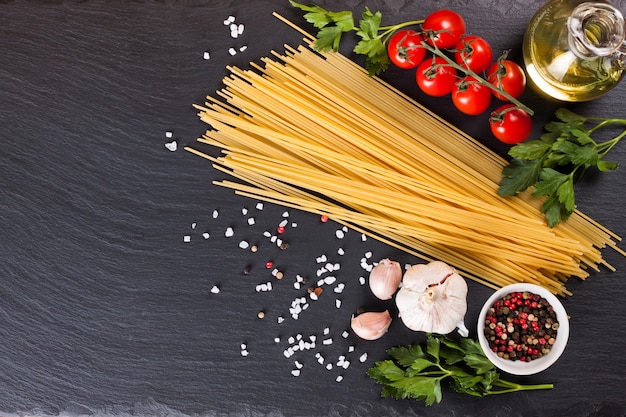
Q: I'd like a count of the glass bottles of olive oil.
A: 1